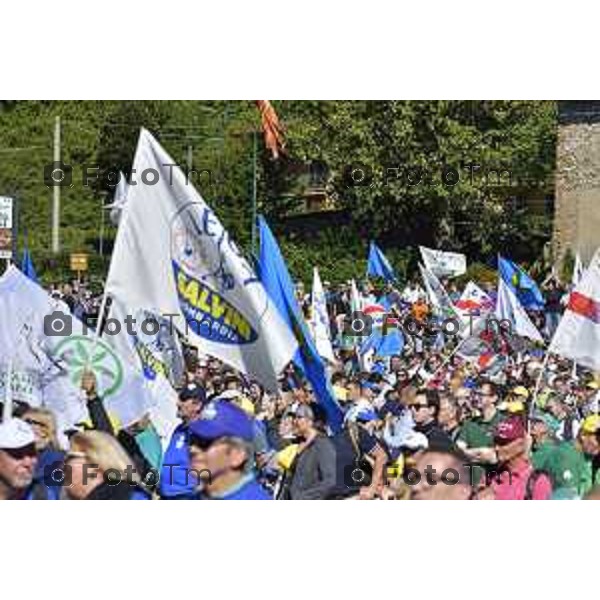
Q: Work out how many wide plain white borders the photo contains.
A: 2